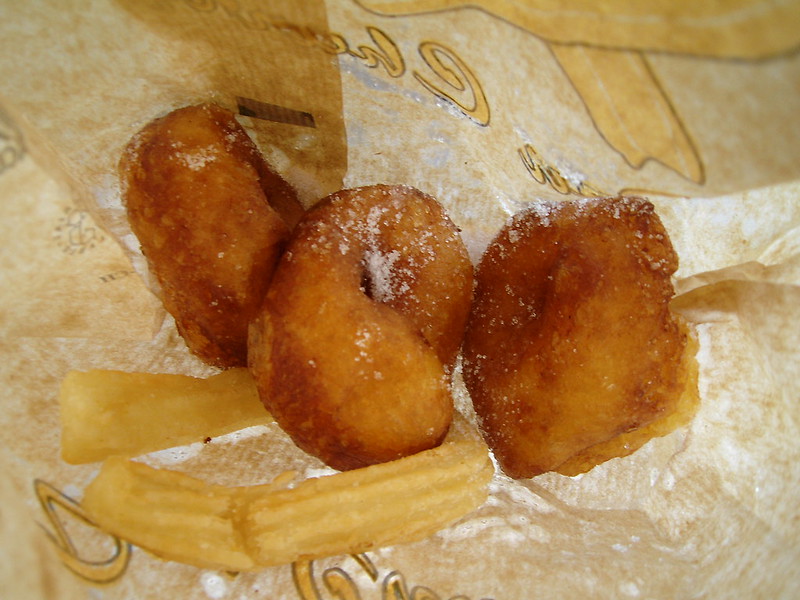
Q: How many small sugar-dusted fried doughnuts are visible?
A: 3